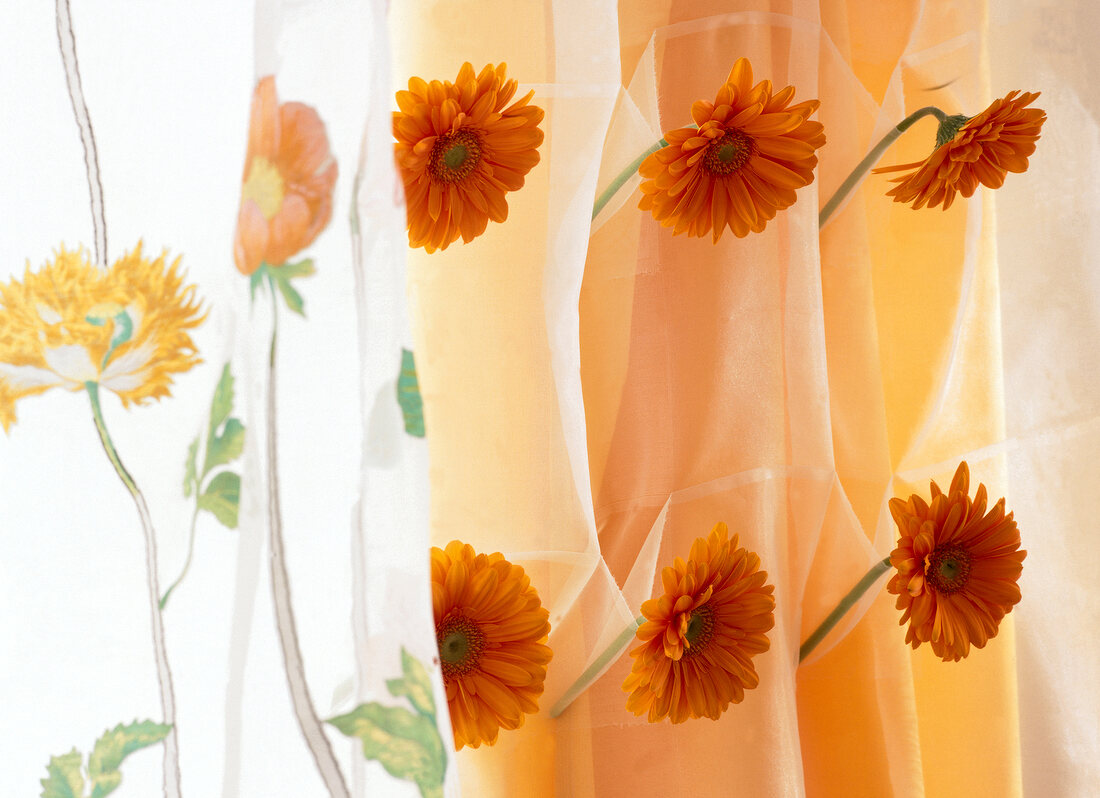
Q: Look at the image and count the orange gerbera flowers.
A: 6